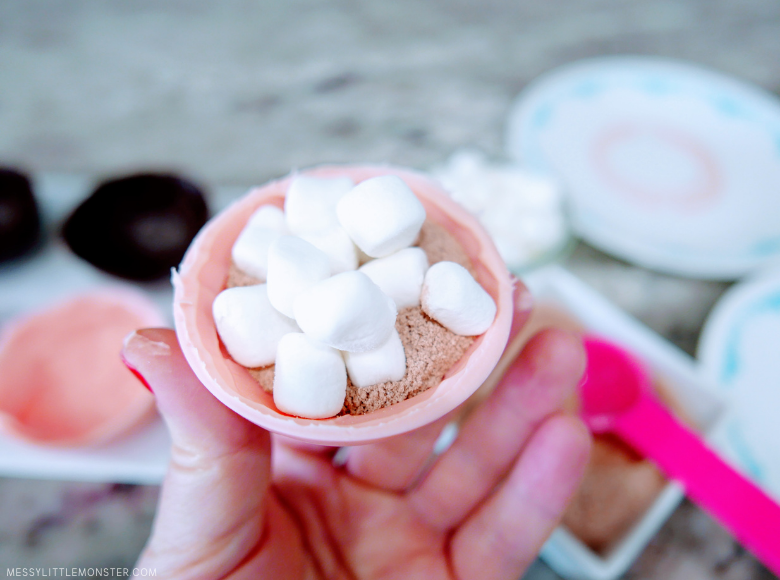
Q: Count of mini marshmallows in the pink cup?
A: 11